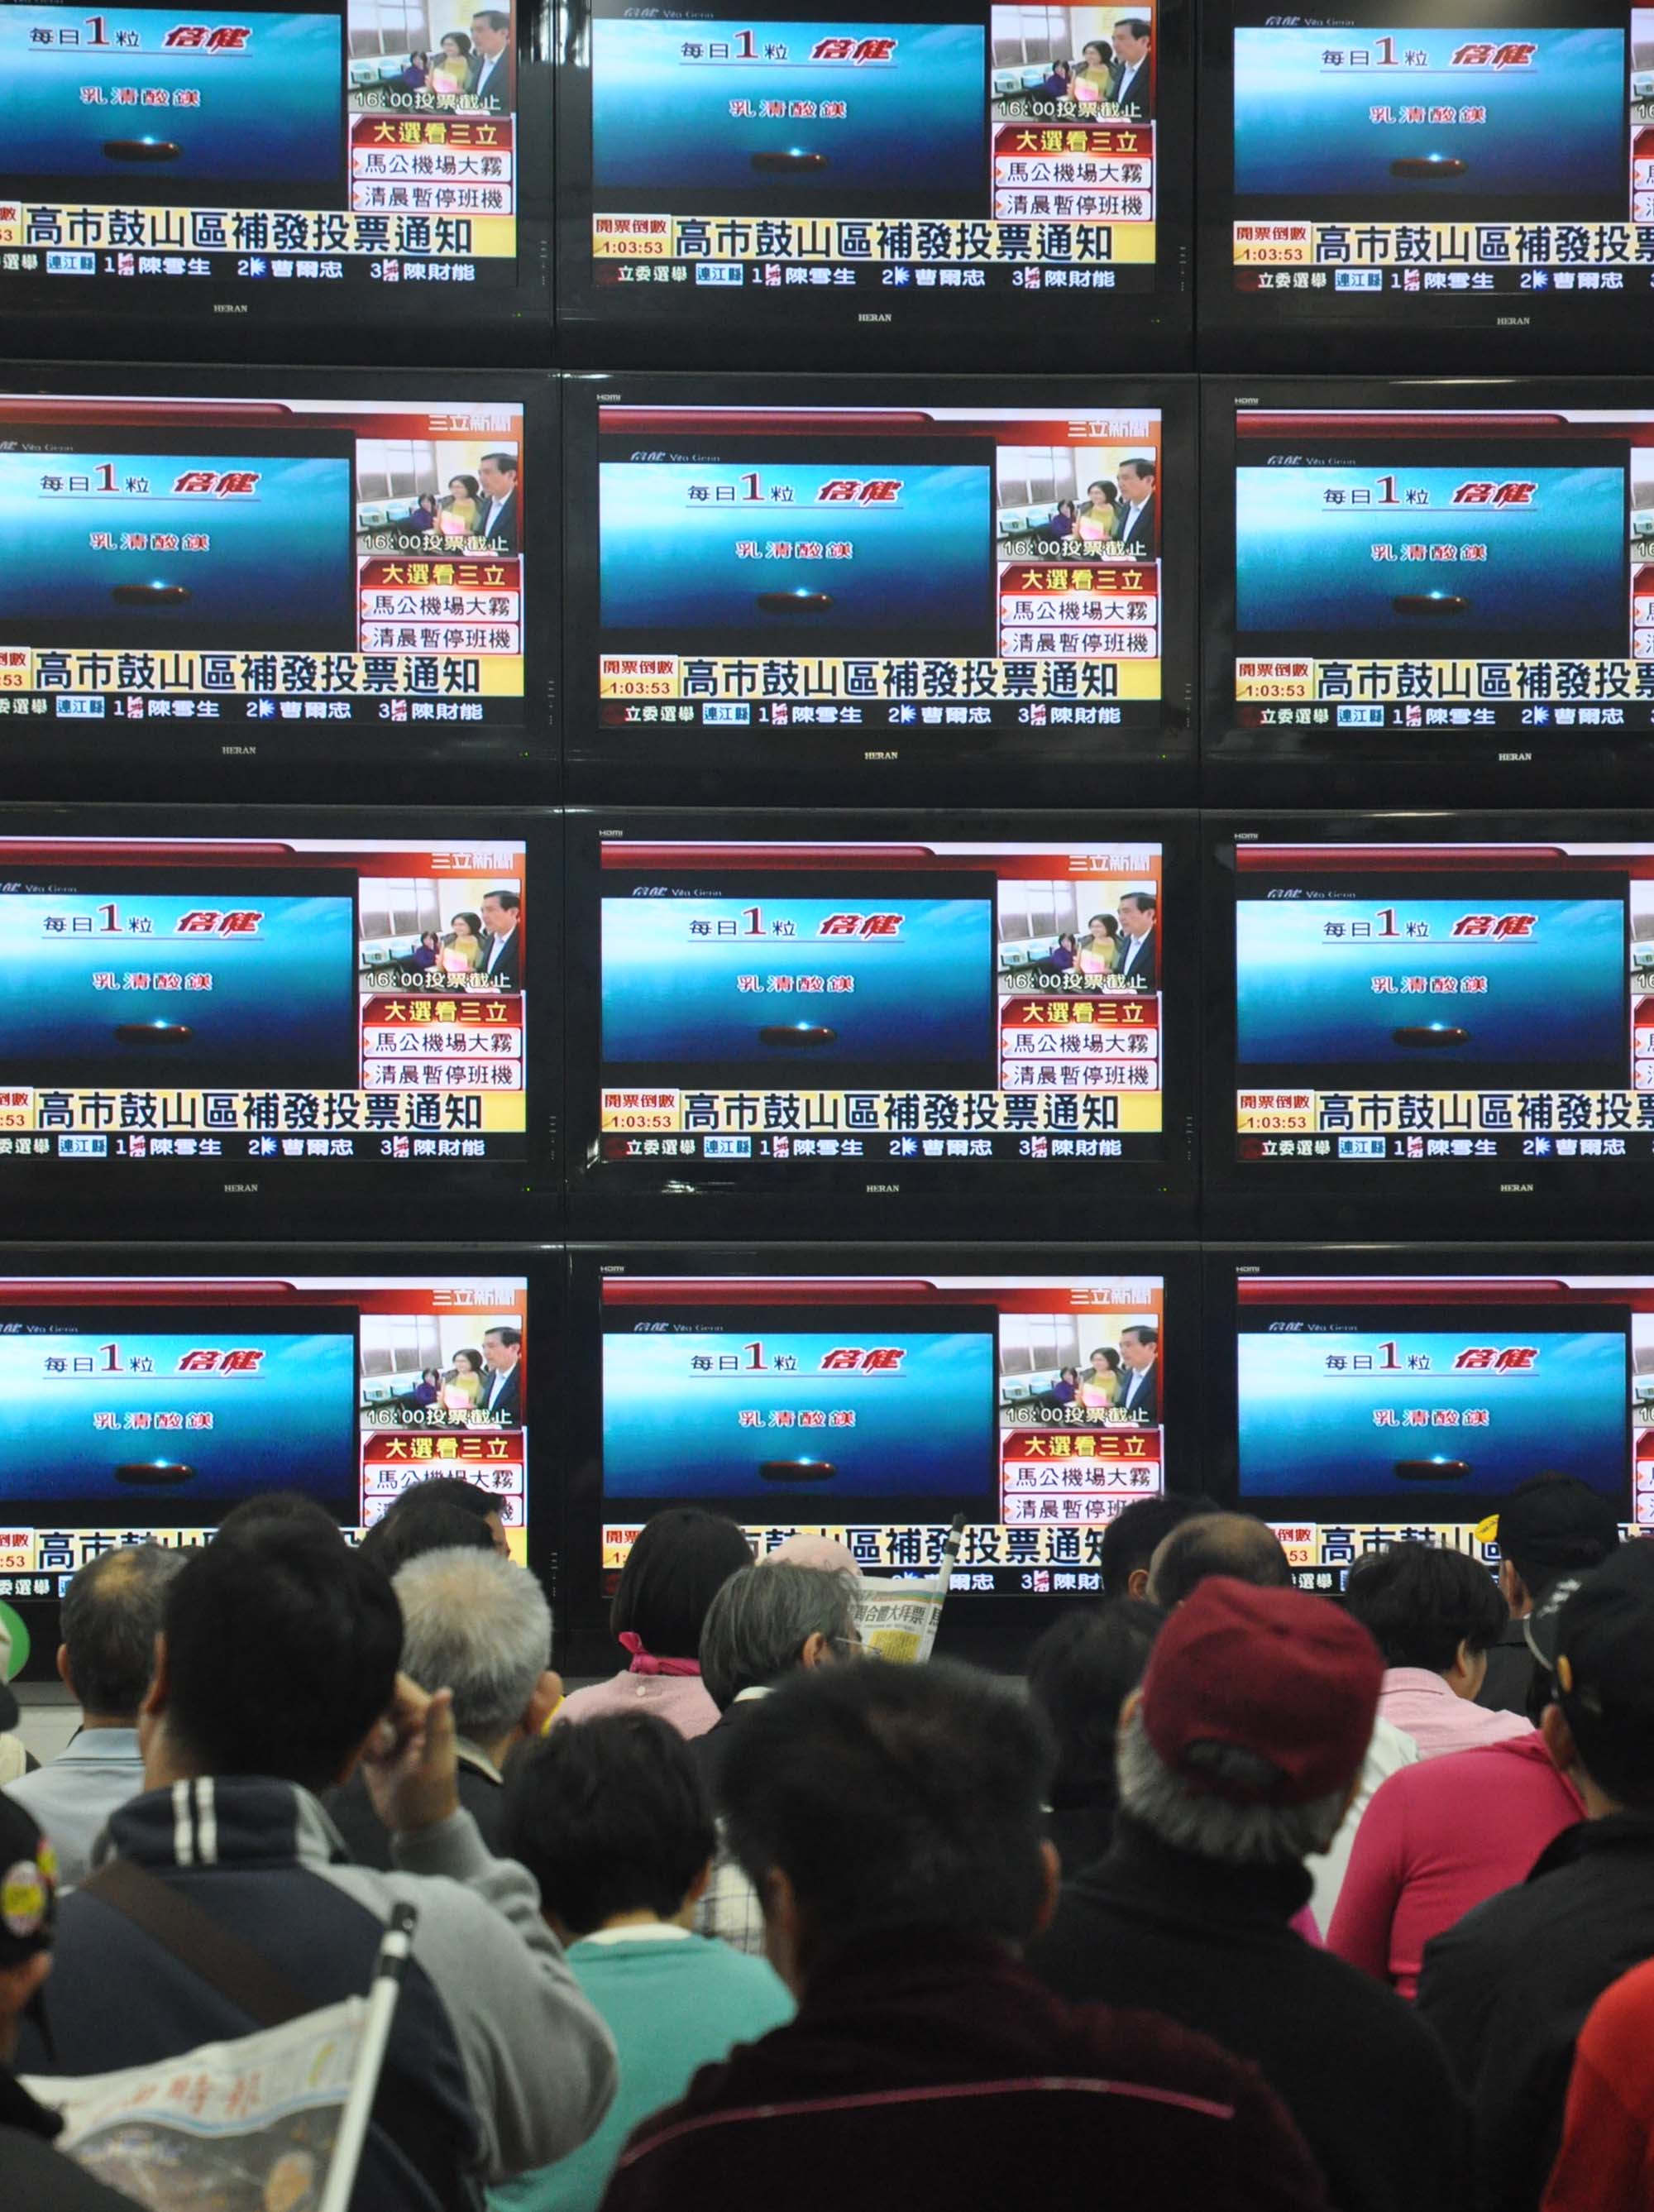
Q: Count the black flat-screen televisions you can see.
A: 12